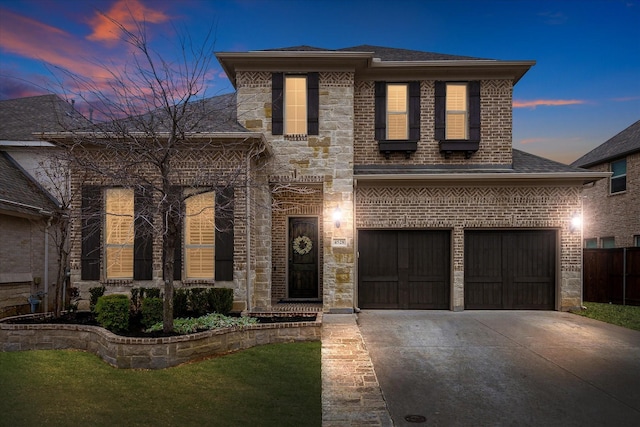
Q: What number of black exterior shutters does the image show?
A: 10